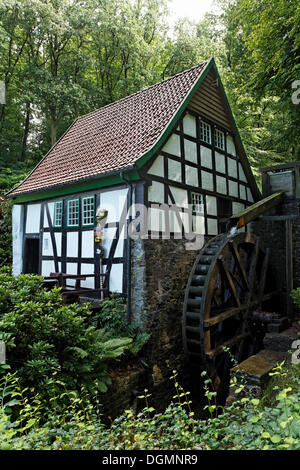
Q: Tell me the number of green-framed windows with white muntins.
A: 6